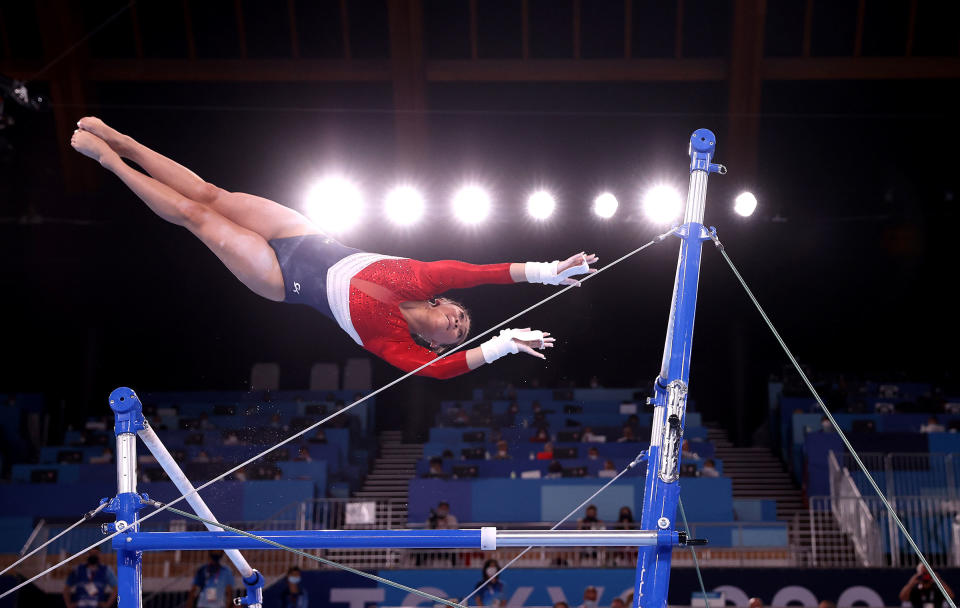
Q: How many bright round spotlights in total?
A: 7